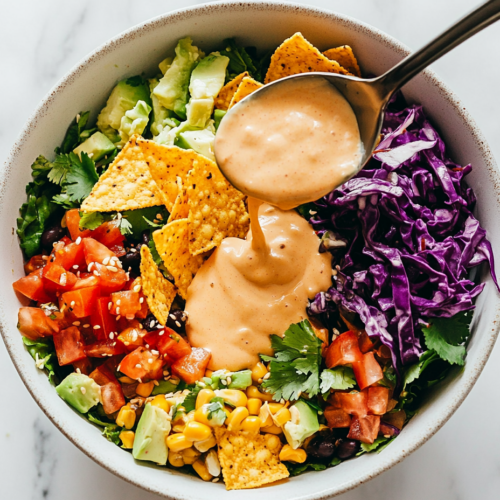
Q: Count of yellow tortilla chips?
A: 11